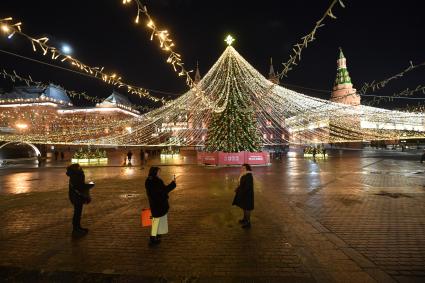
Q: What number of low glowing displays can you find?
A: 3